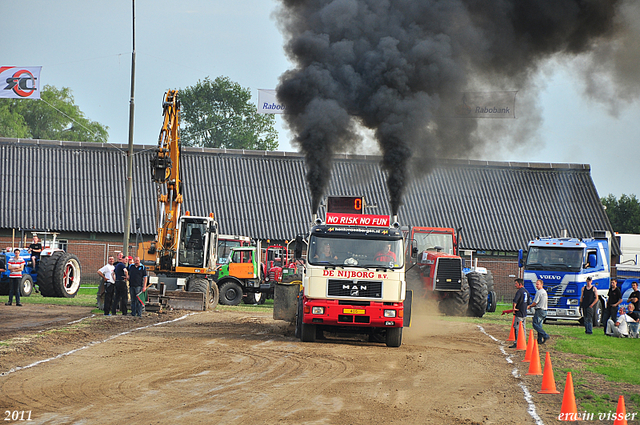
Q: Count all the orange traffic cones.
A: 7